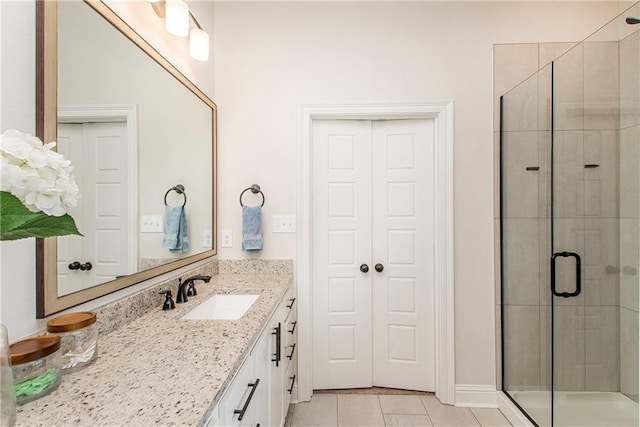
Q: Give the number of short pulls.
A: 4